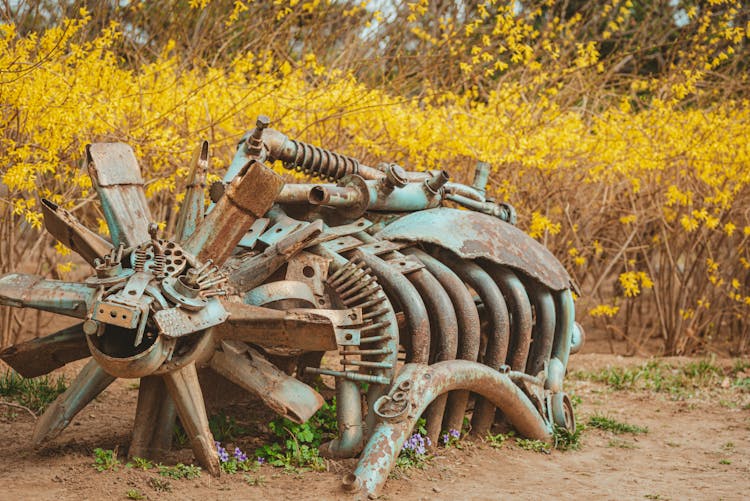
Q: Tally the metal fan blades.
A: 12